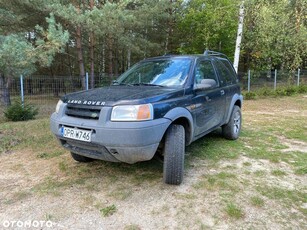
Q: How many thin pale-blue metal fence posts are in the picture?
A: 5